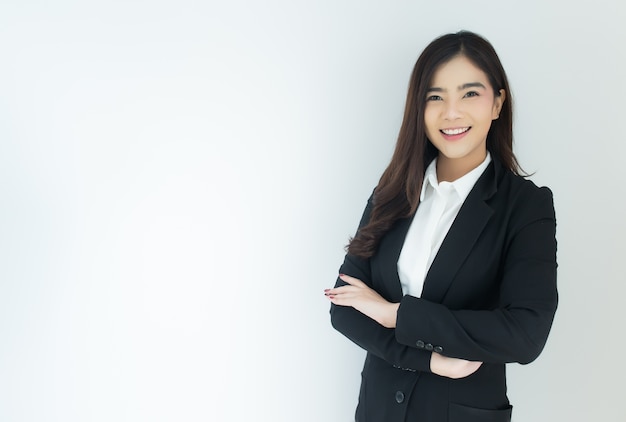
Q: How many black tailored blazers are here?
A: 1